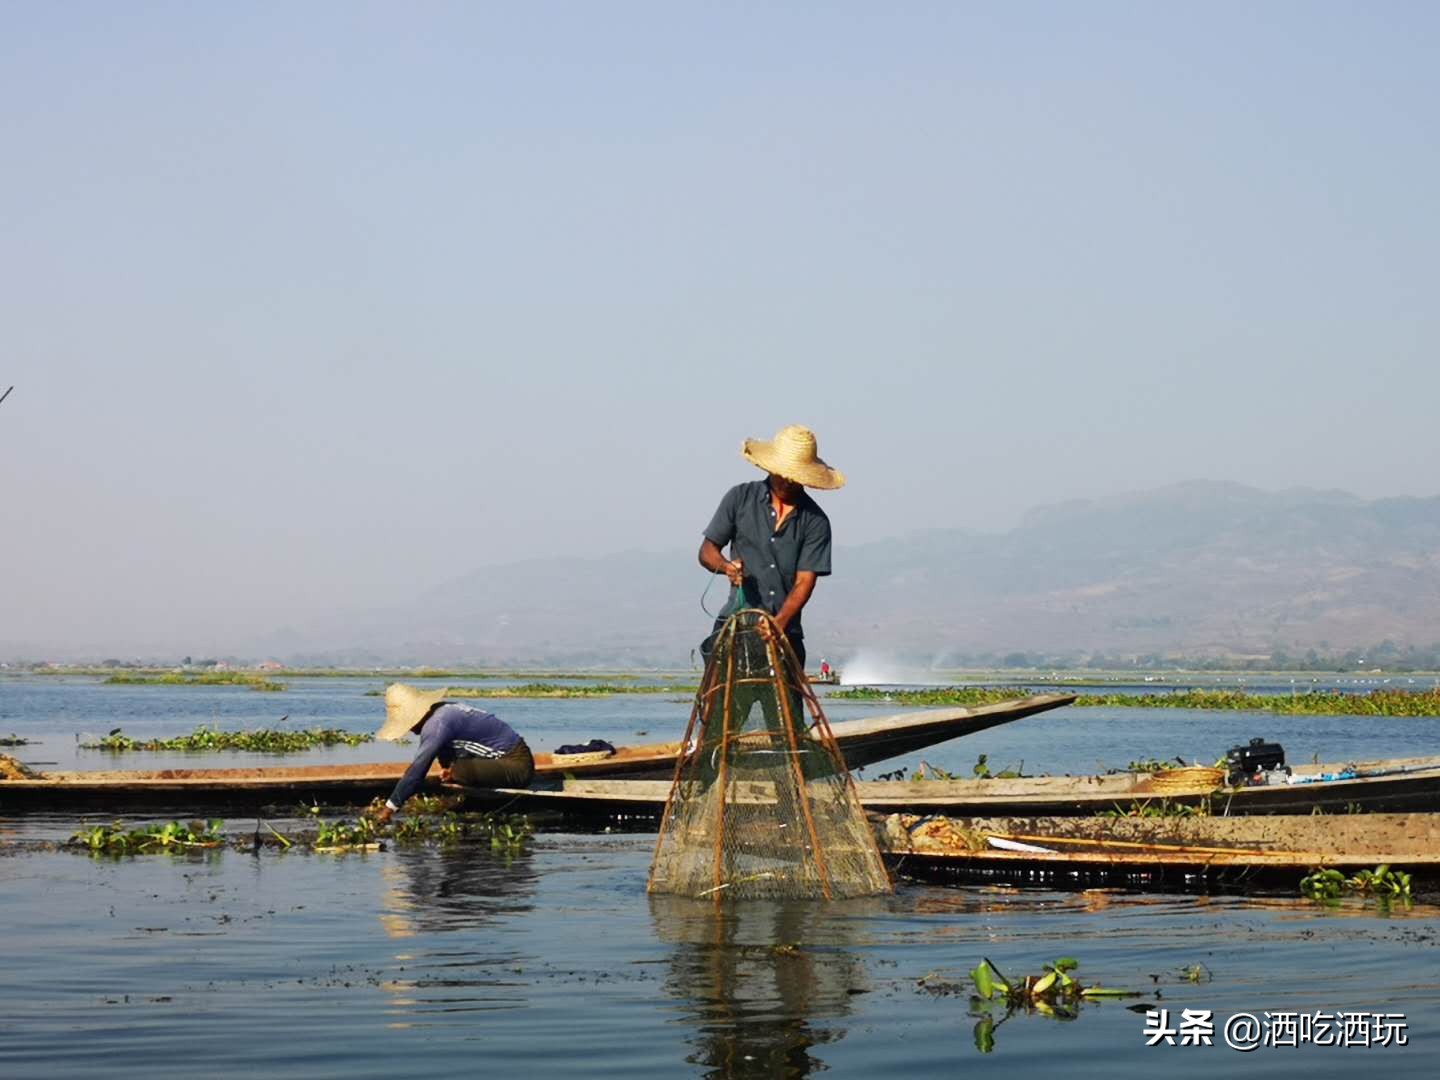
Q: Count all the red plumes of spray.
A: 0